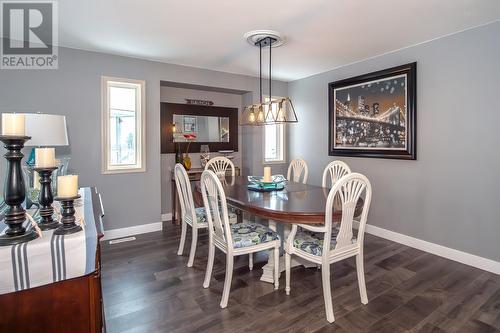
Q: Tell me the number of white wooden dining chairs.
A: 6